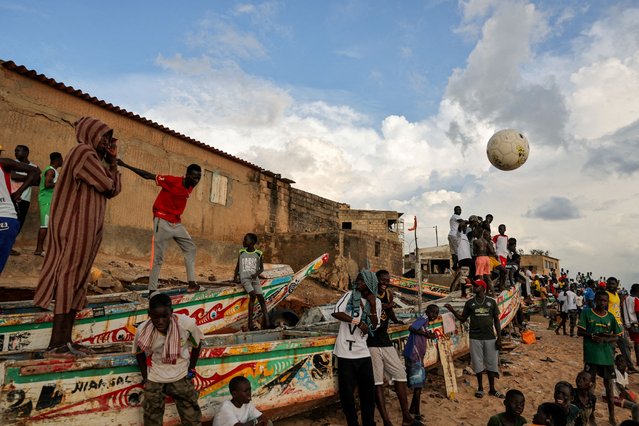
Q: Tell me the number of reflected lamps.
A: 0